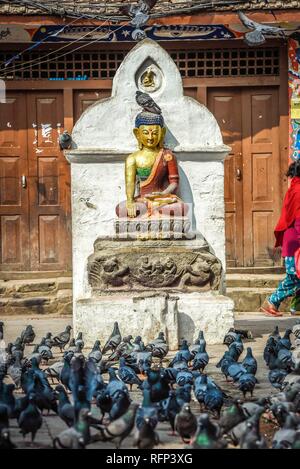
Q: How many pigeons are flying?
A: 2